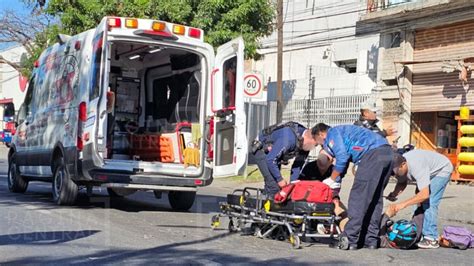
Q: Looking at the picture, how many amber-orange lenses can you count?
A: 3